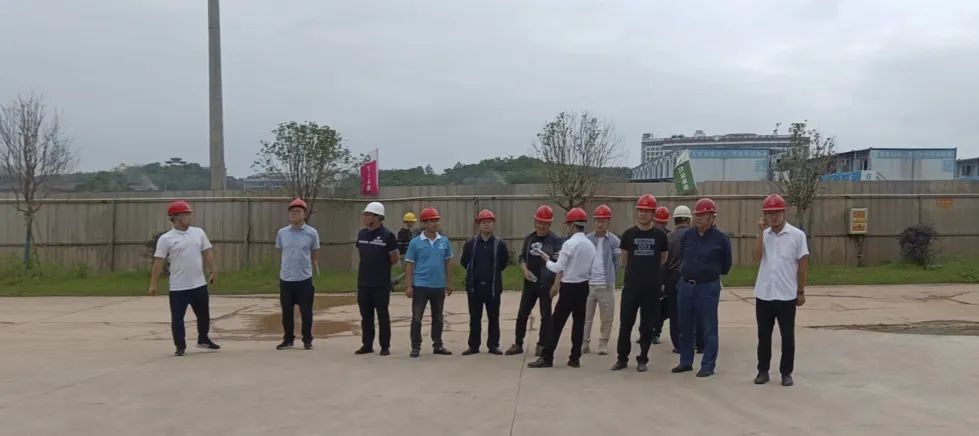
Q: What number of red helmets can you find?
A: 11